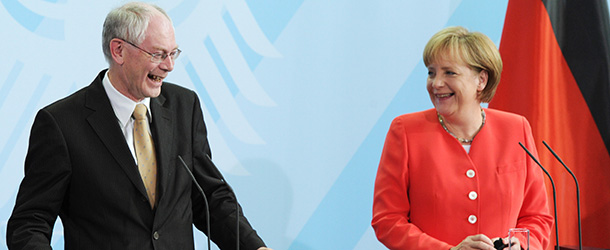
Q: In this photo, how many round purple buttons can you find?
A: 0